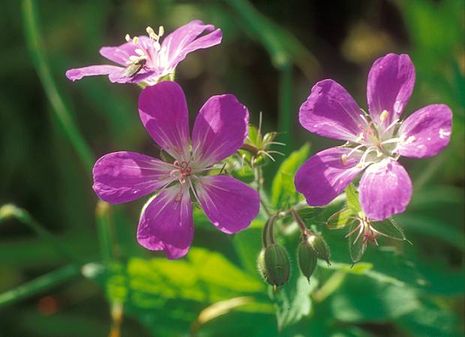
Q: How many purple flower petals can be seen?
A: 15